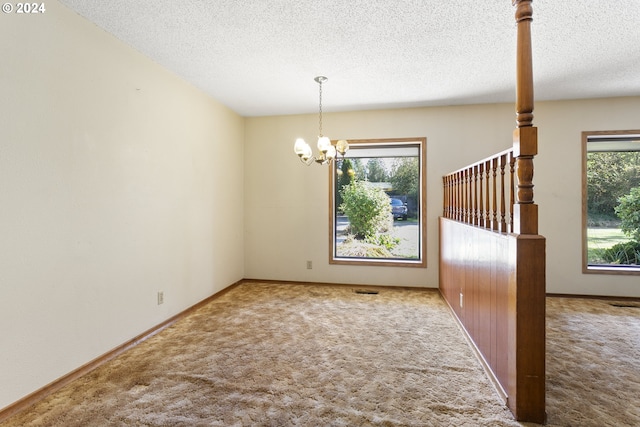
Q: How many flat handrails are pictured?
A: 1